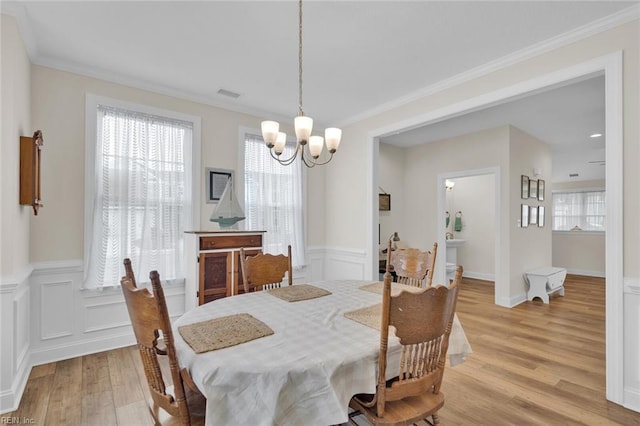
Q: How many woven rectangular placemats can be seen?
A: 4